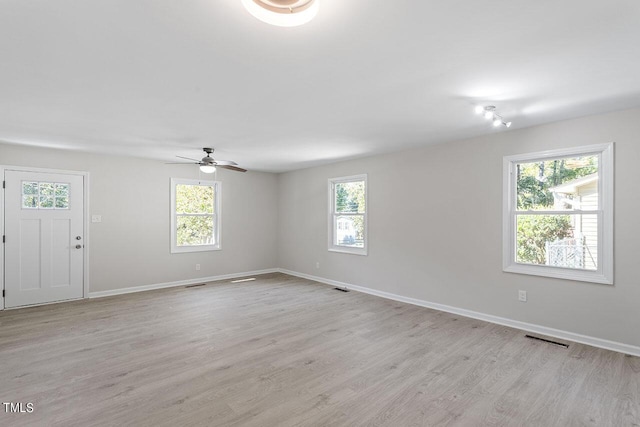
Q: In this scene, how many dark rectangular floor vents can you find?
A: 3